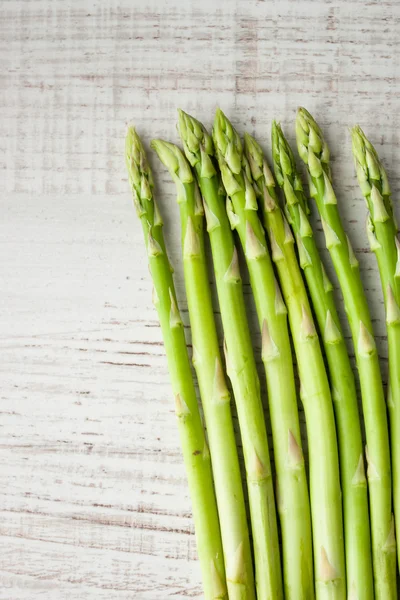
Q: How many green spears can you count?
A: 8